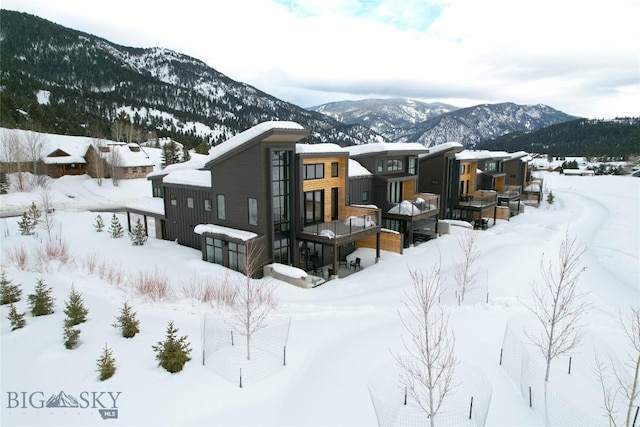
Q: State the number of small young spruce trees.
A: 13